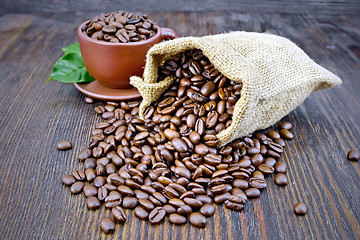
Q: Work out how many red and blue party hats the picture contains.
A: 0